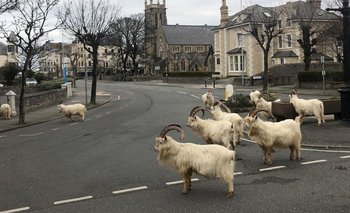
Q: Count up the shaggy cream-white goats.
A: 9